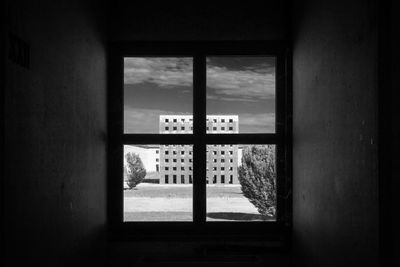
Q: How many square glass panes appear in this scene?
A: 4